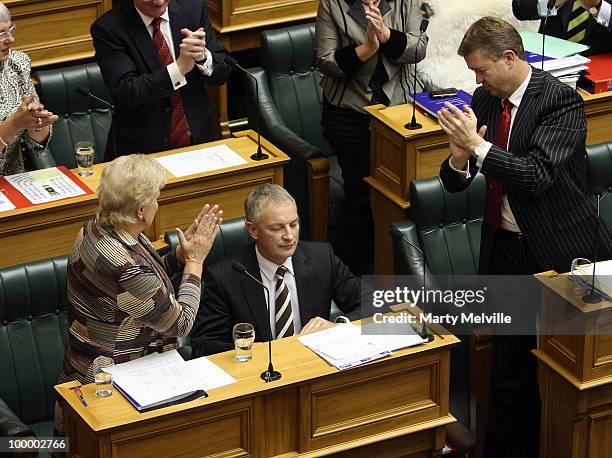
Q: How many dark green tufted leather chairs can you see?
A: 6